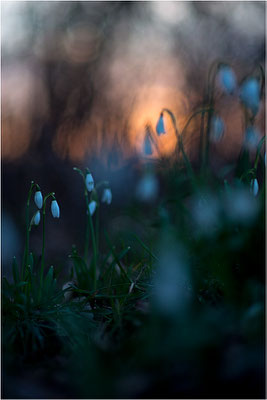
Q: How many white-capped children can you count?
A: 0